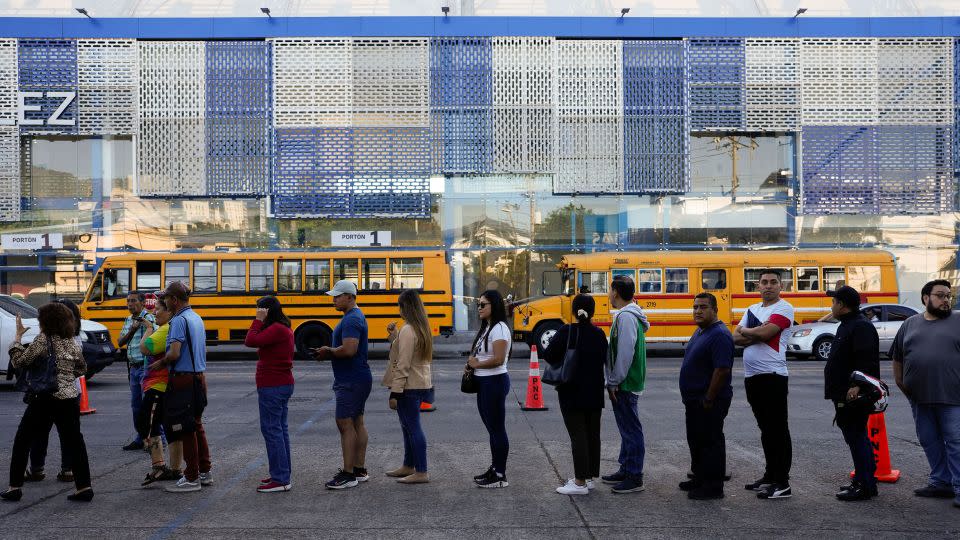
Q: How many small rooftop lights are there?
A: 5